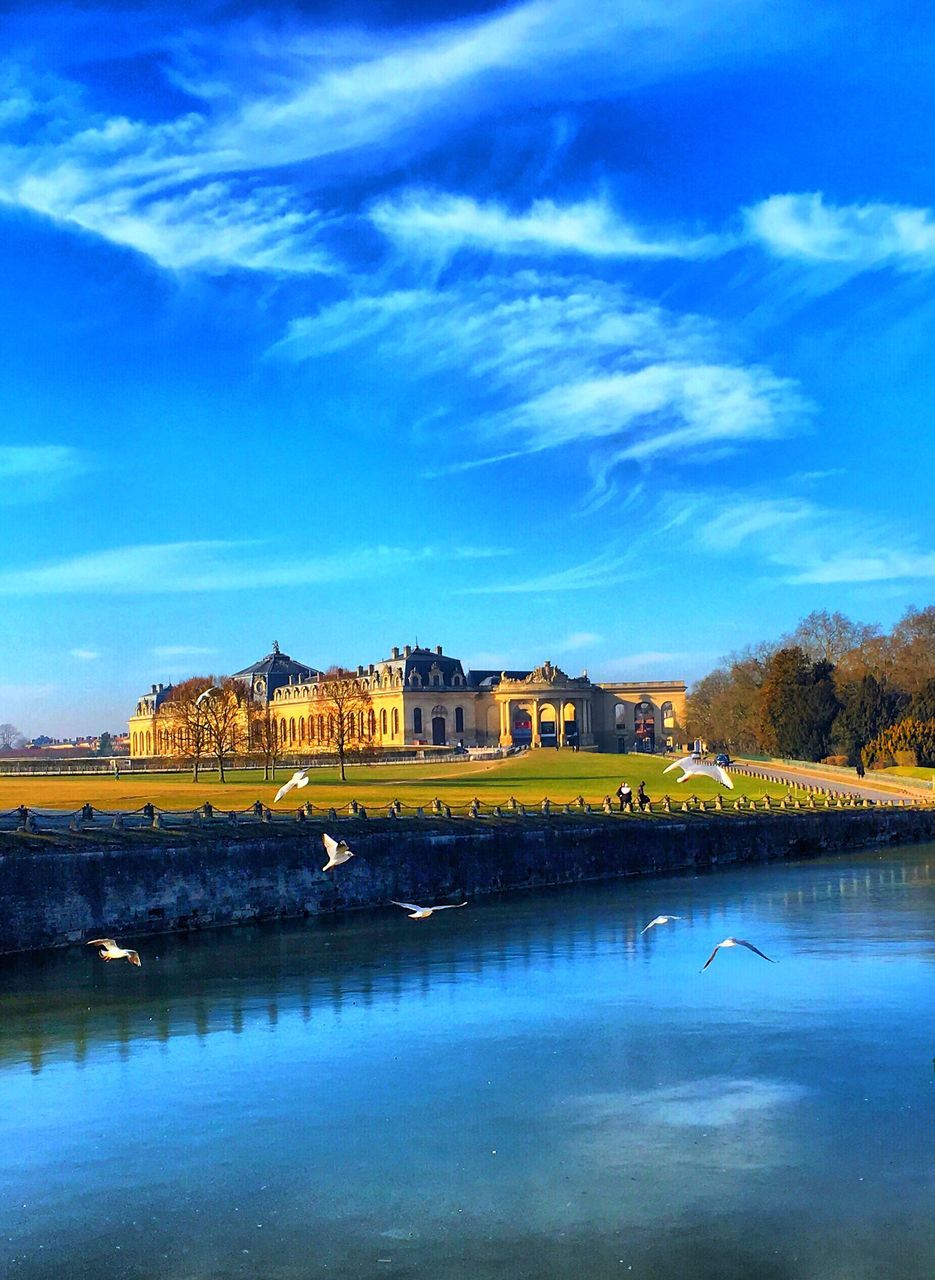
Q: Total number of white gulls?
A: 8